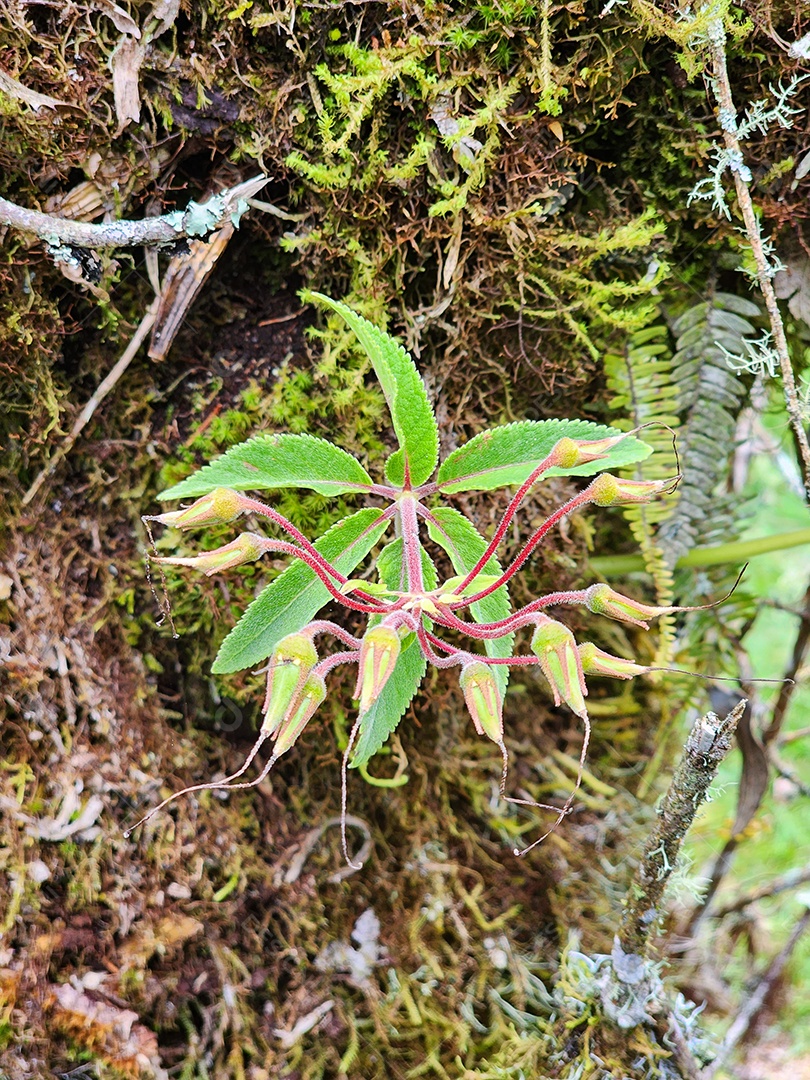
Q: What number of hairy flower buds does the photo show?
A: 11